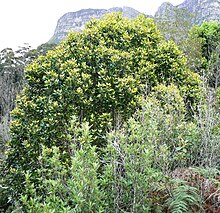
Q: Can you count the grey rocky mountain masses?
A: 2